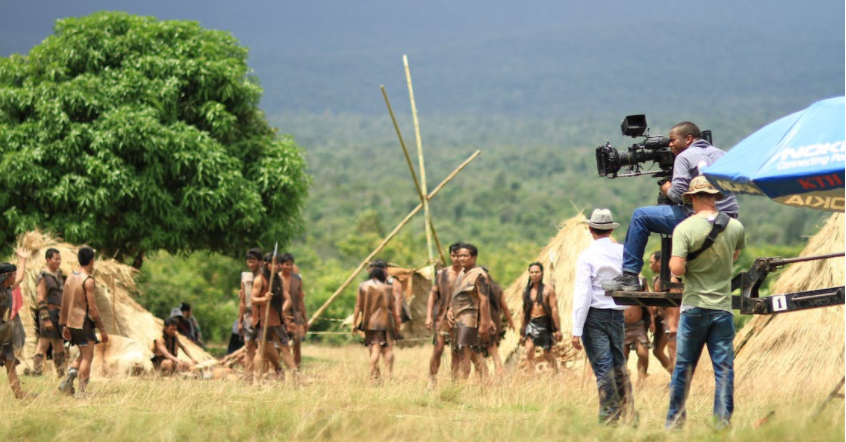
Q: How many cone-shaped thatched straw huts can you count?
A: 3